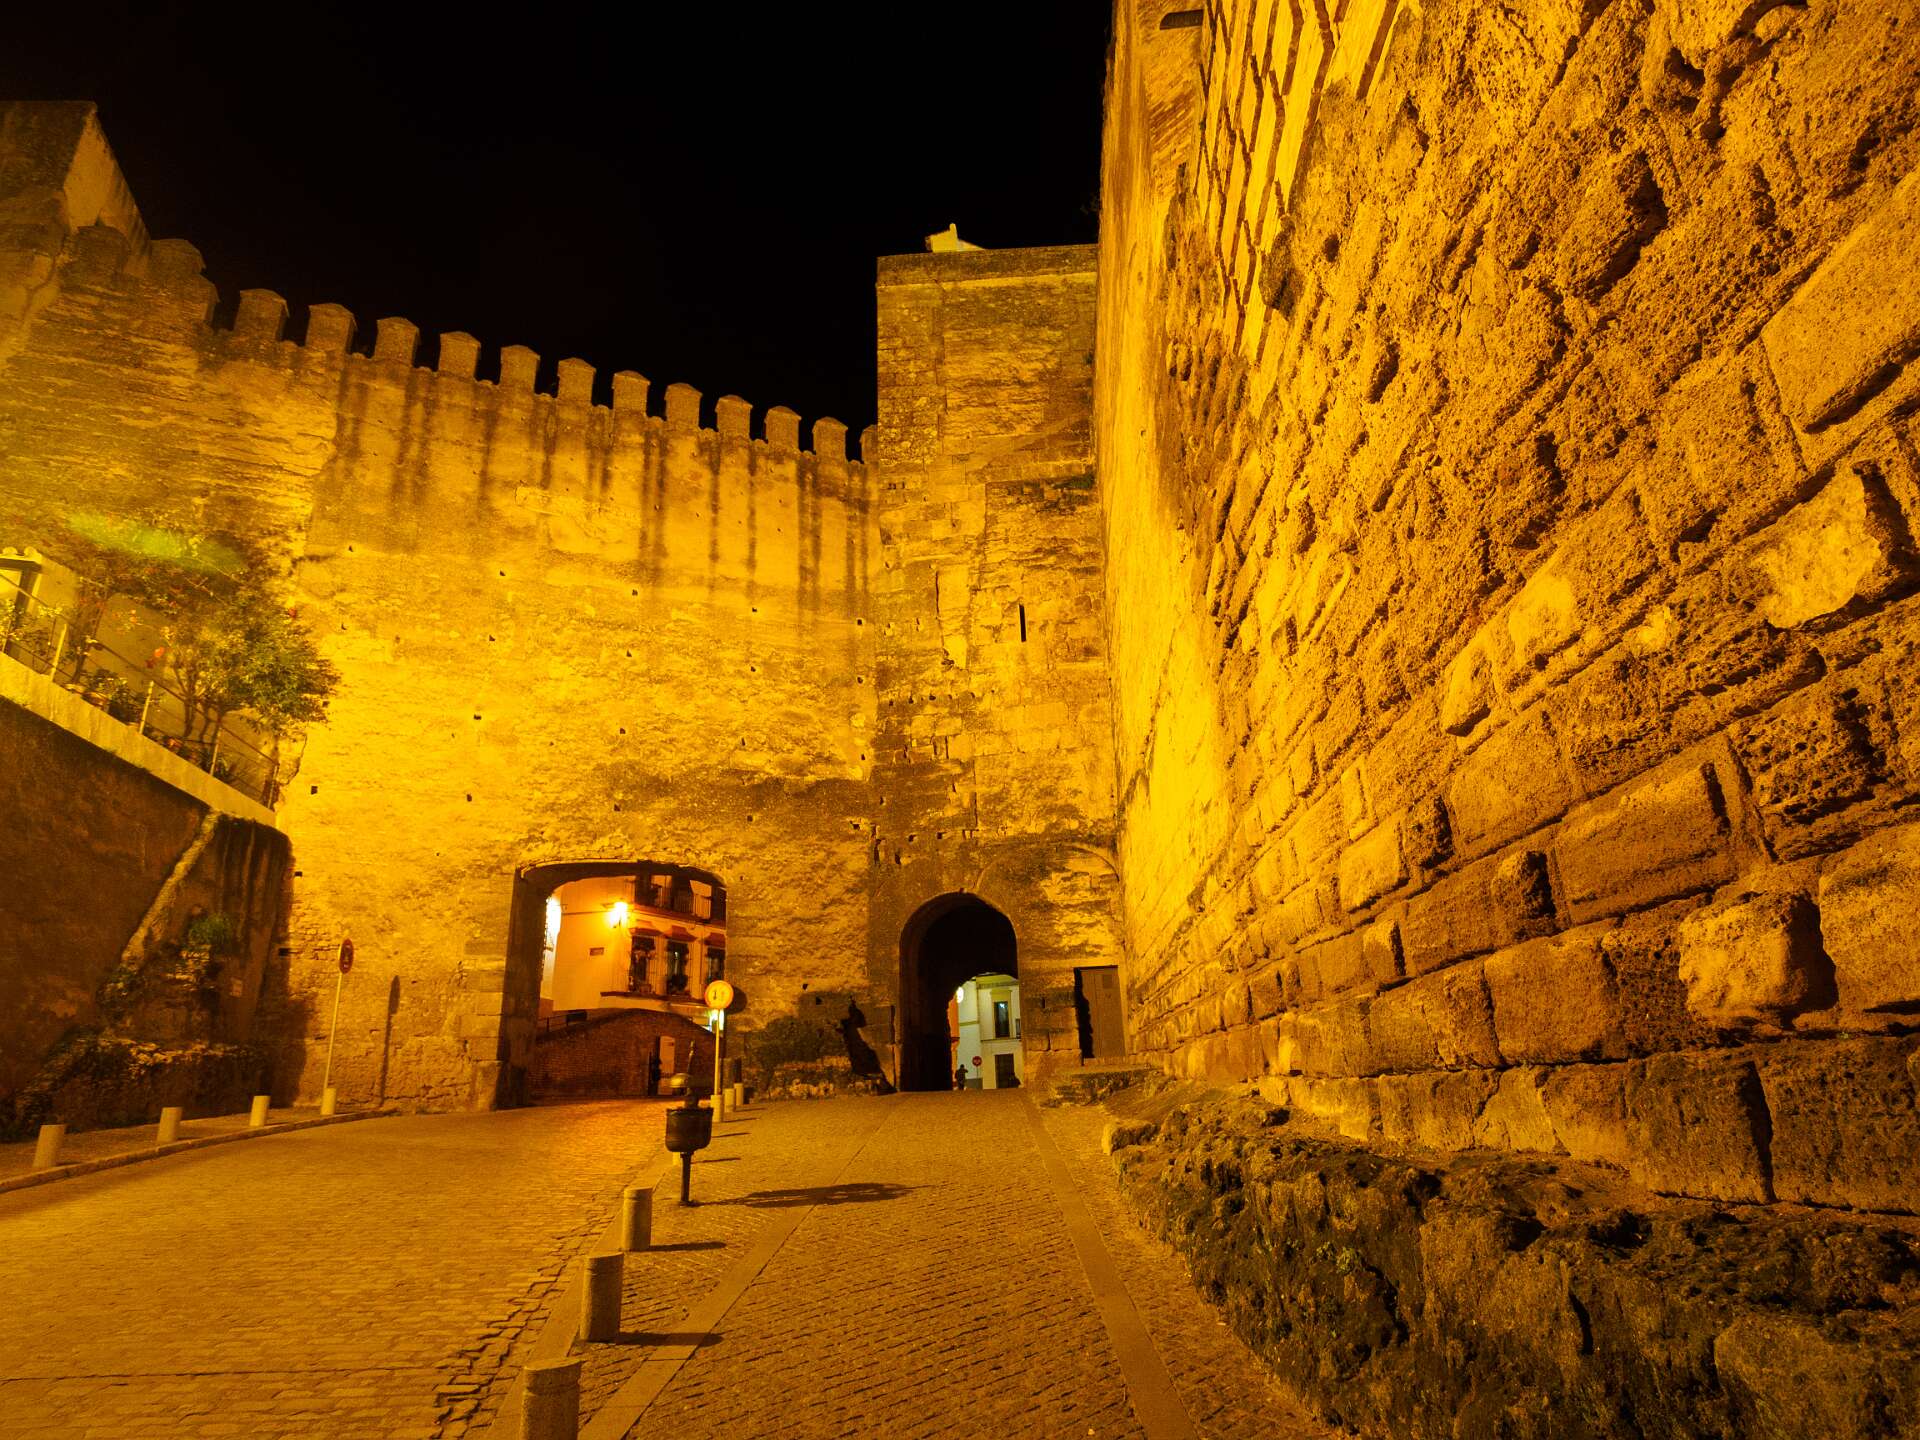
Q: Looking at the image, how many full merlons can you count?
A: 11